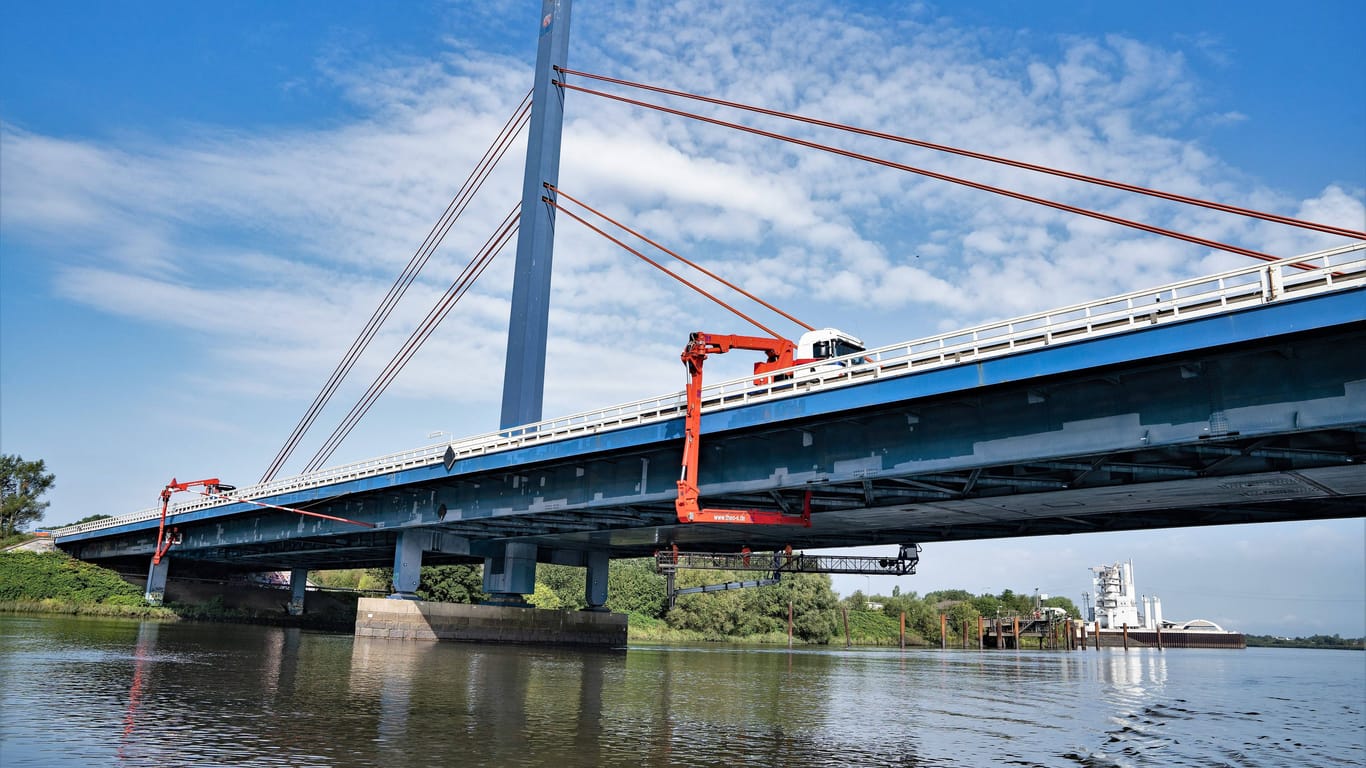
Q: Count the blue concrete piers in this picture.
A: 5